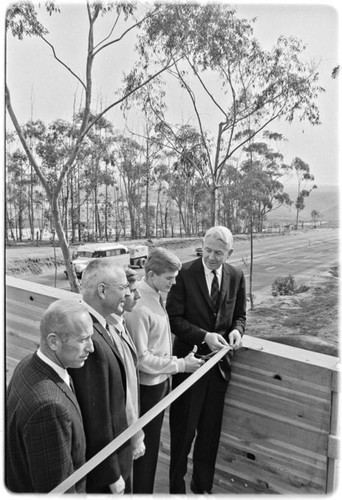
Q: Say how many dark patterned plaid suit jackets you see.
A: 1